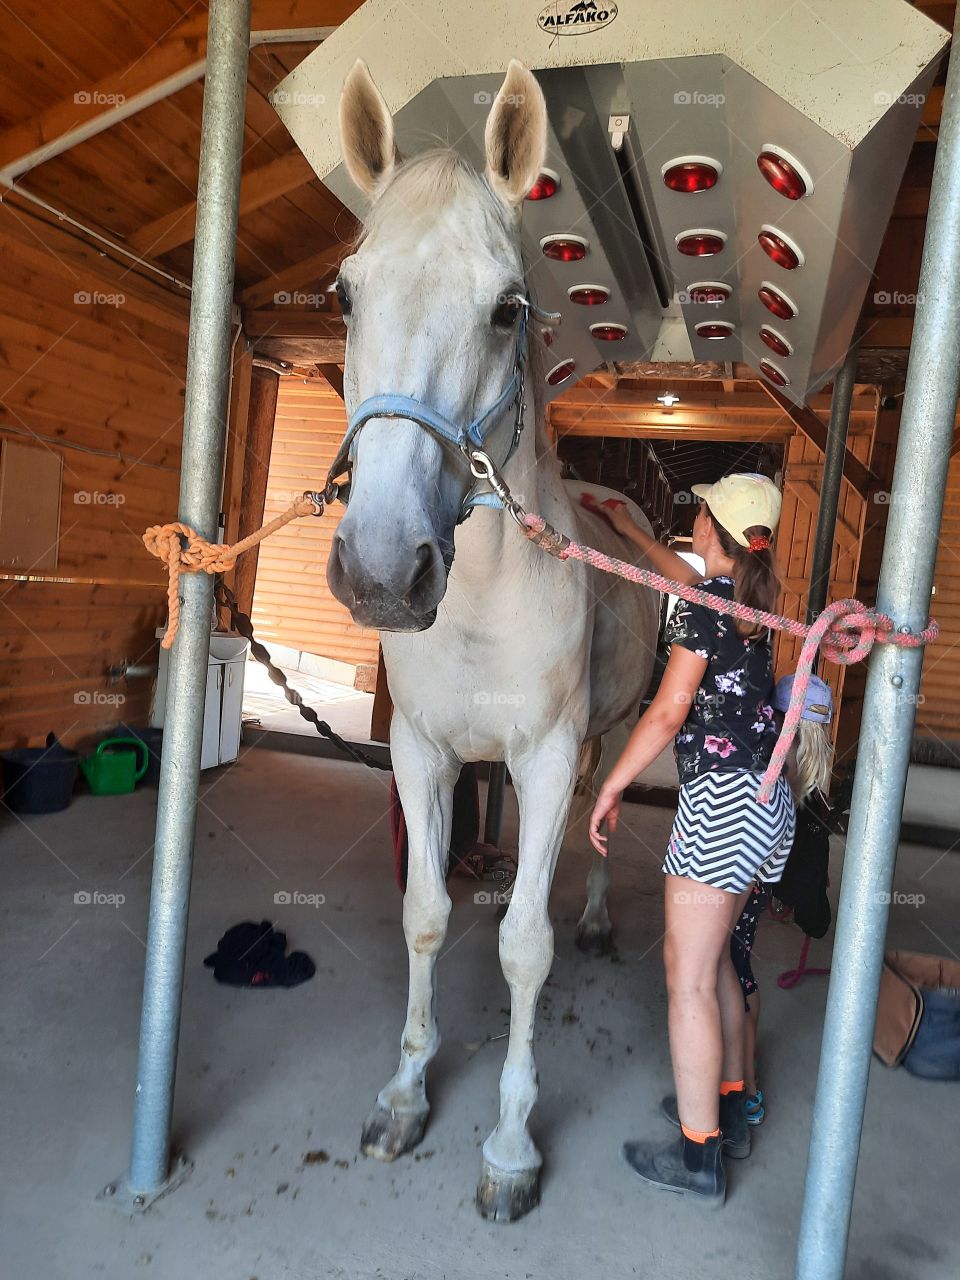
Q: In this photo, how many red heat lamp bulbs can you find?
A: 15